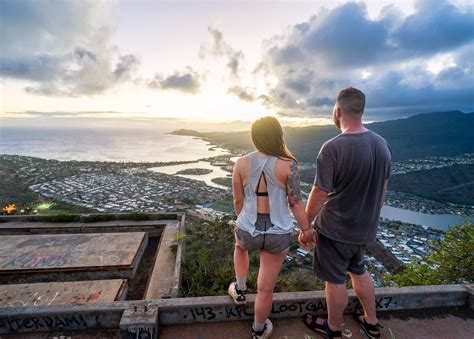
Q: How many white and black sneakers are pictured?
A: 2